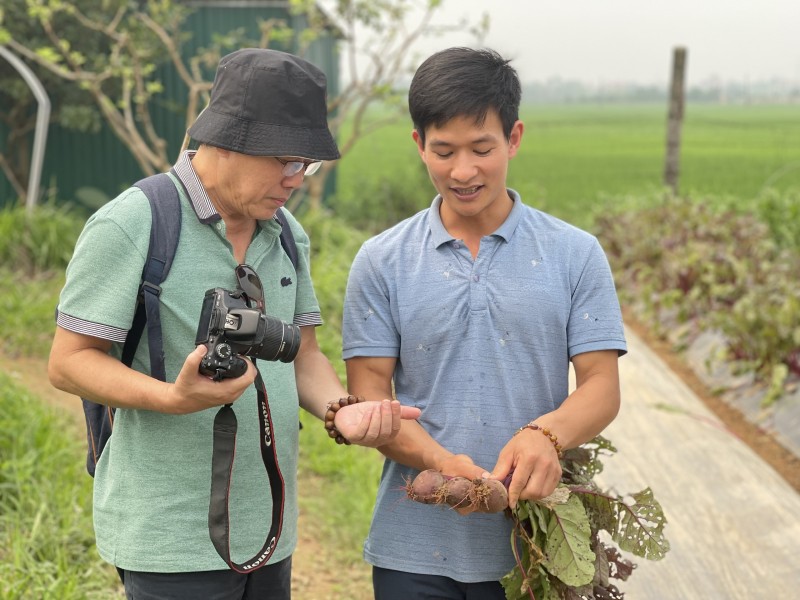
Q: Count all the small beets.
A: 3